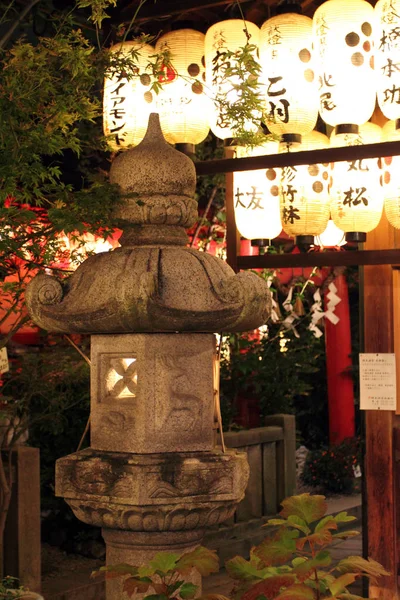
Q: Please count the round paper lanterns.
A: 10